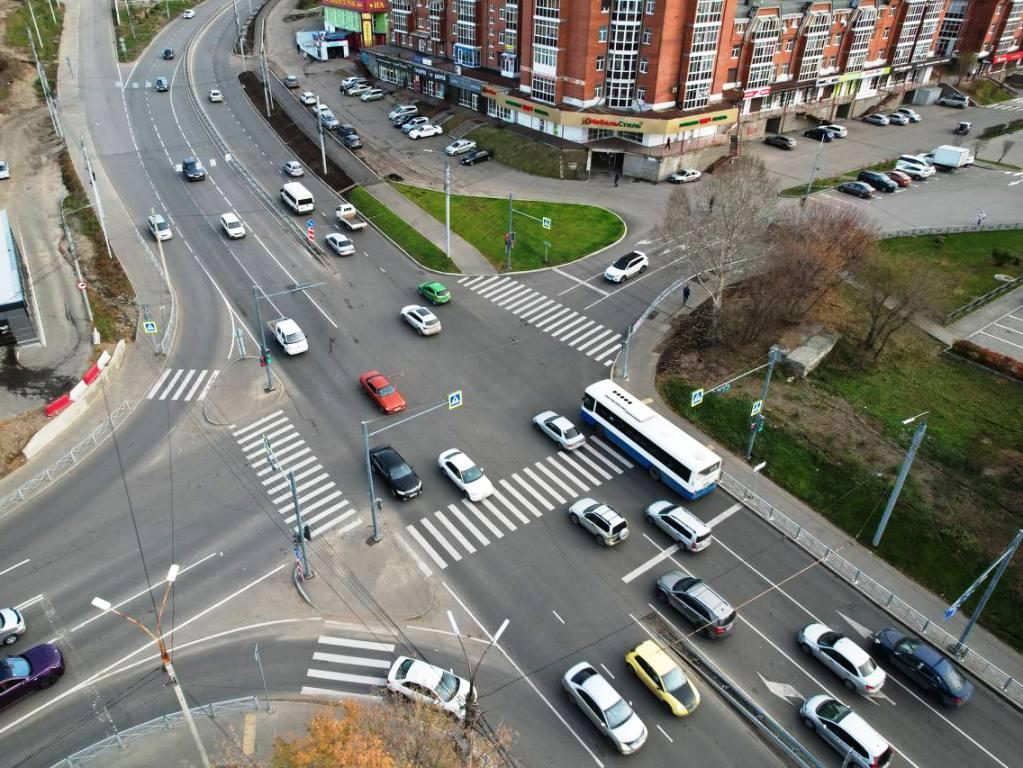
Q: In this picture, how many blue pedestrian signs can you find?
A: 5